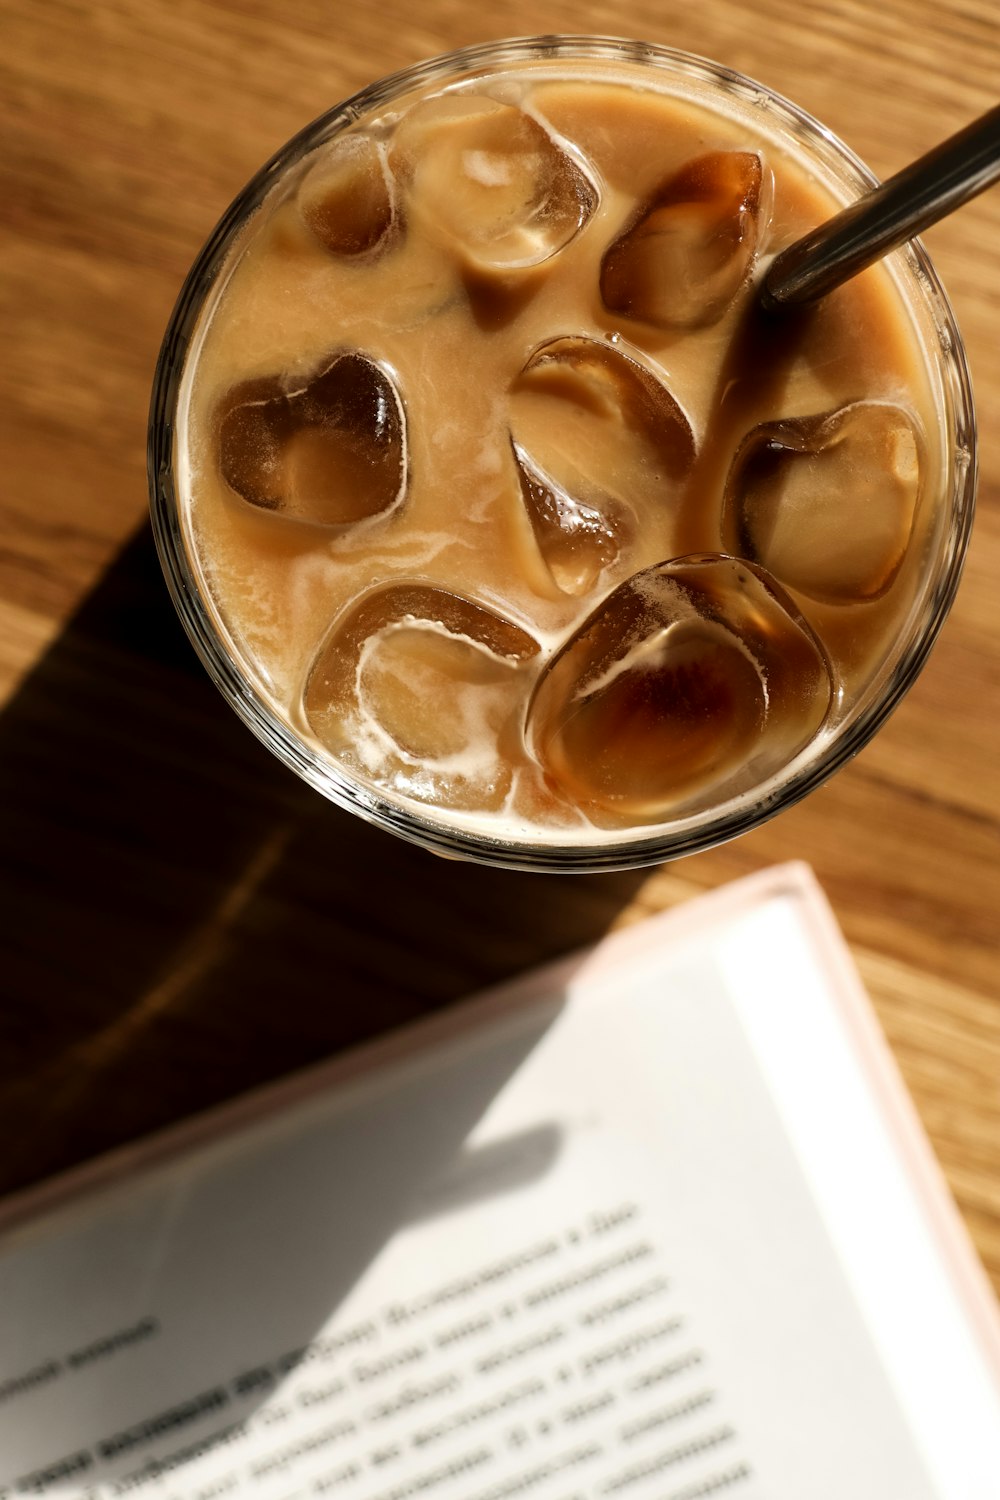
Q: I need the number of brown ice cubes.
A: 8